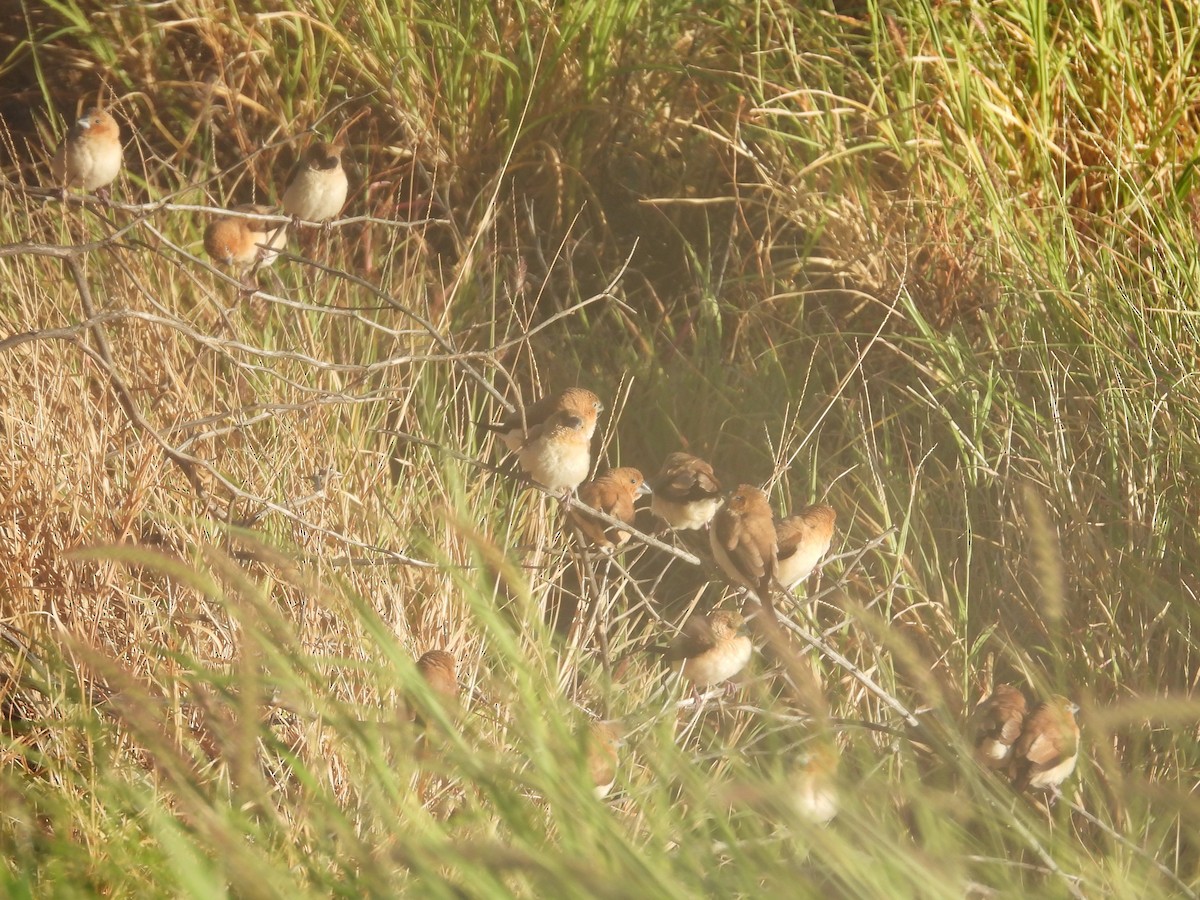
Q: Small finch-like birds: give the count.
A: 15